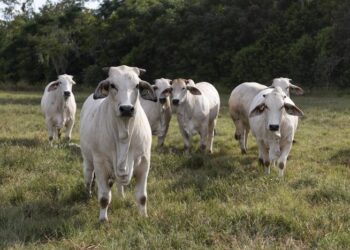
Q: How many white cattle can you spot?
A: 6